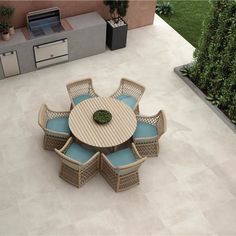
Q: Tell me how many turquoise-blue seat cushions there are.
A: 6